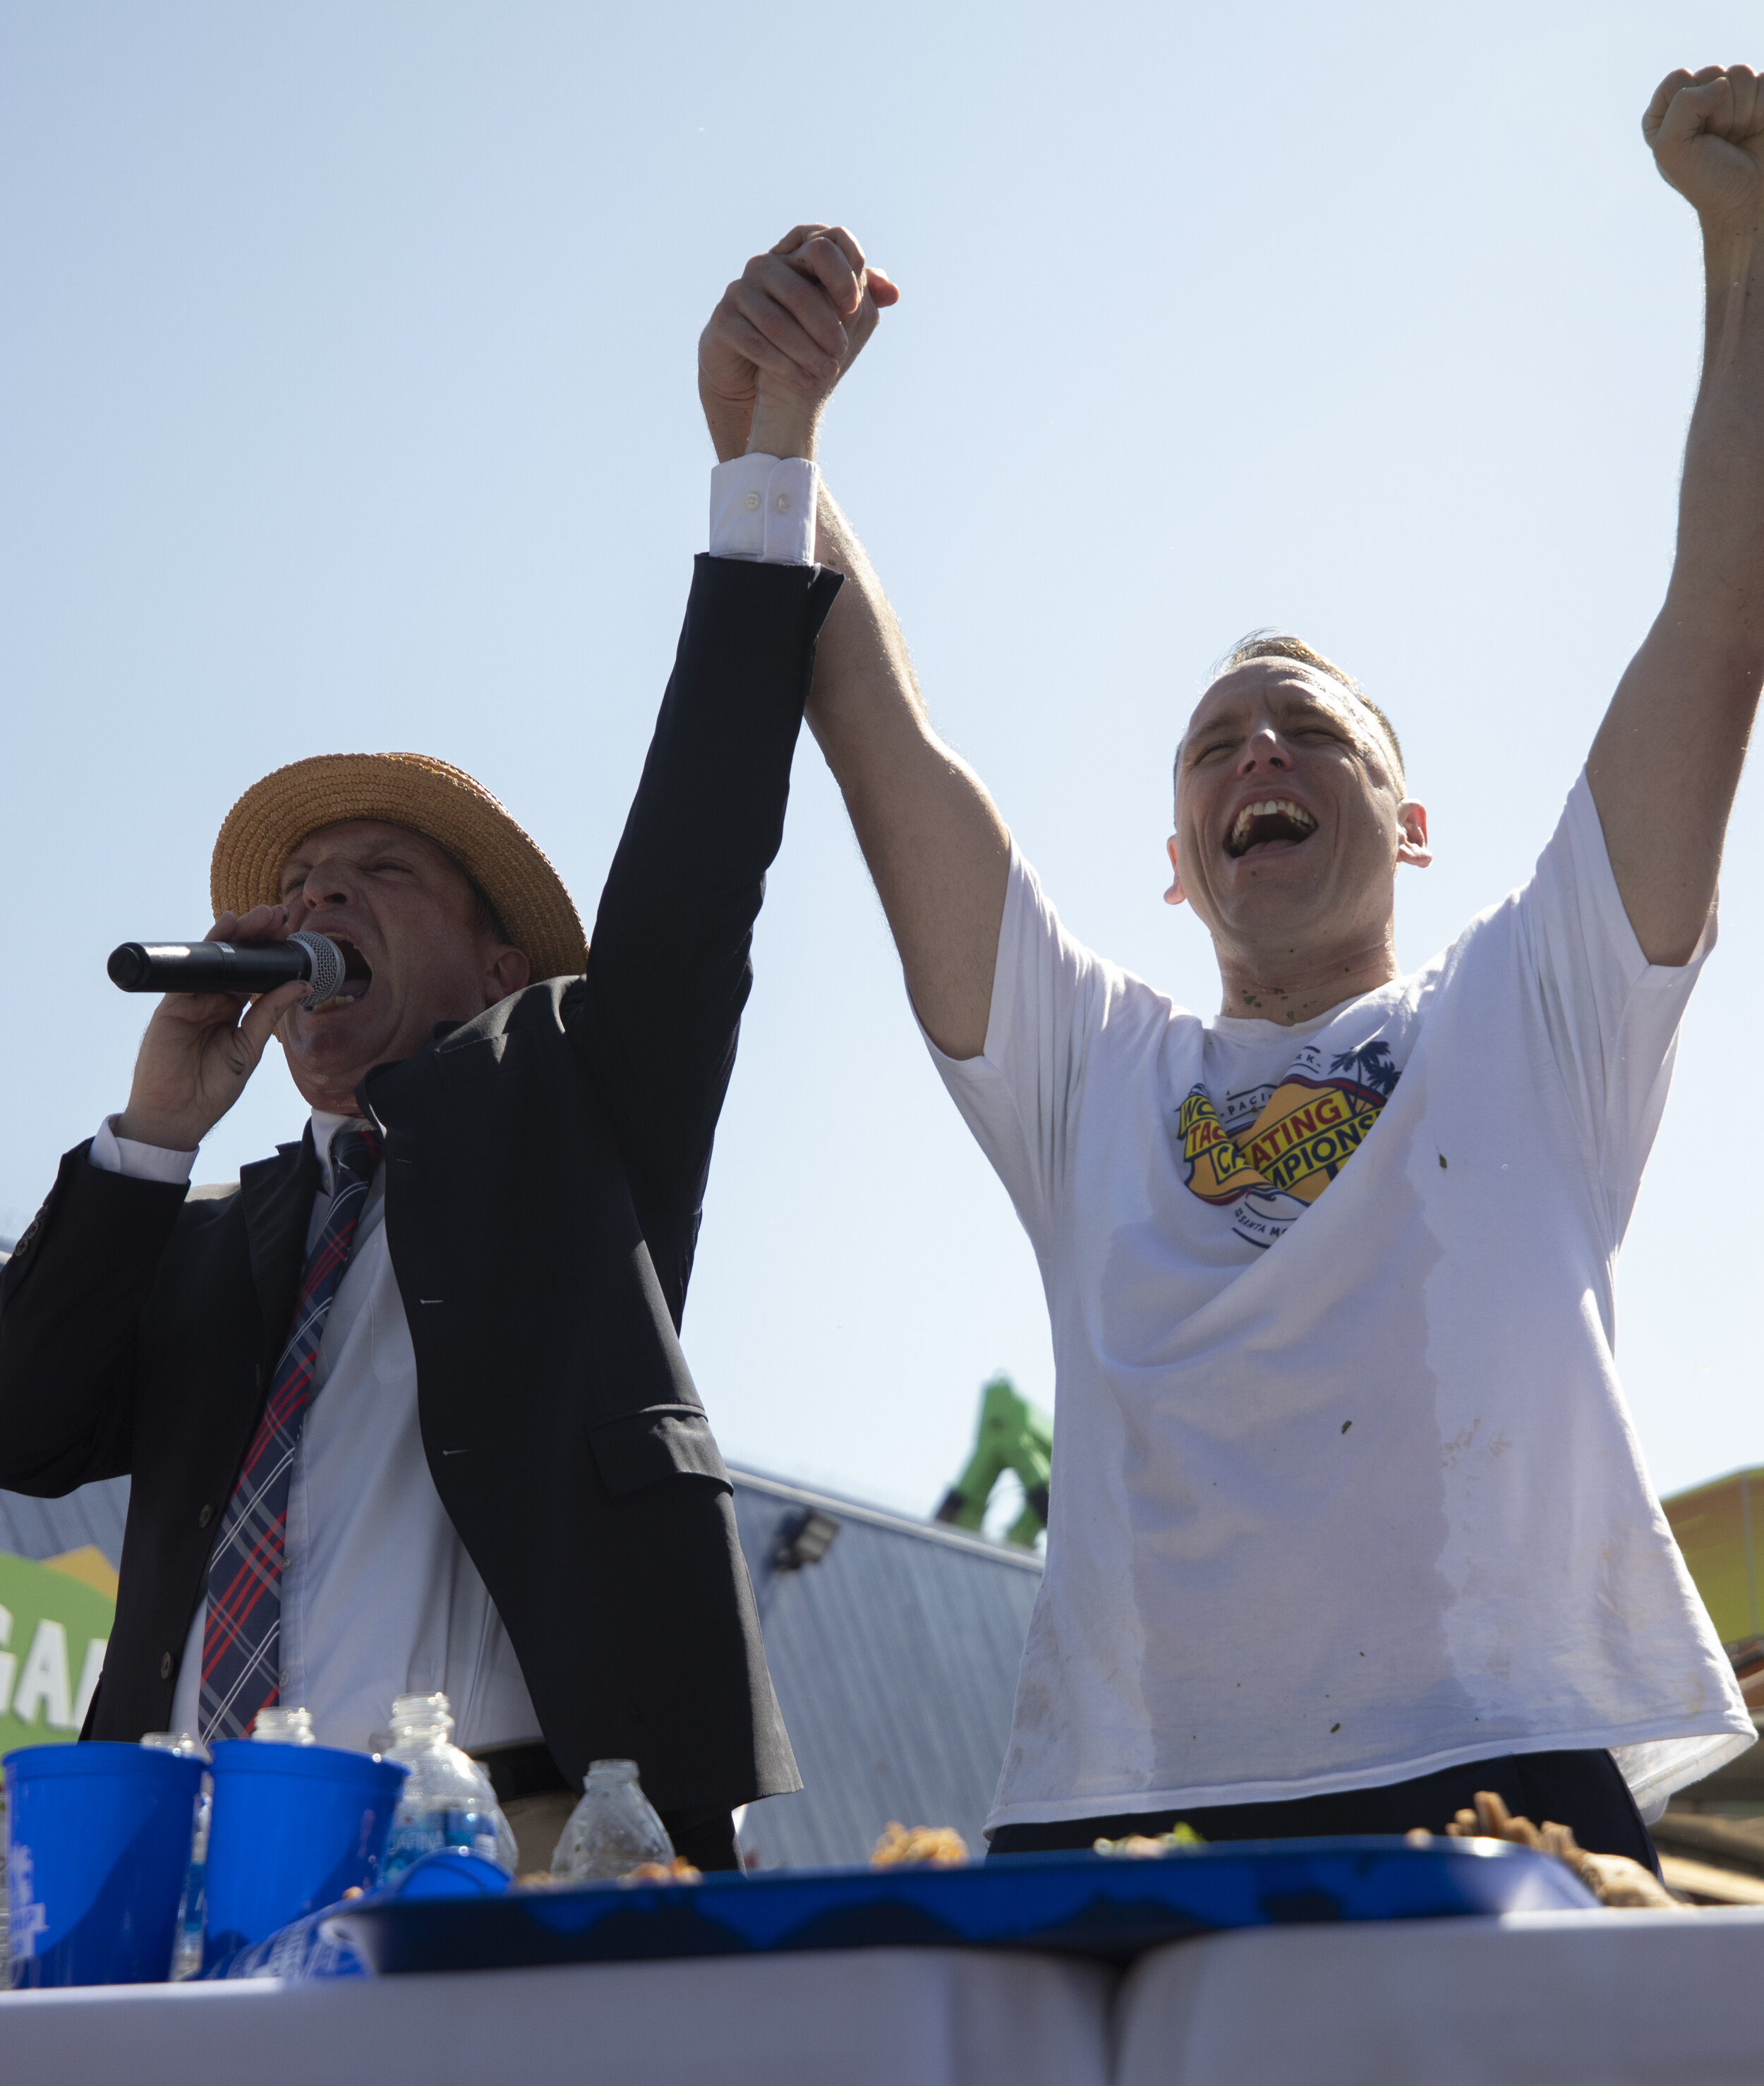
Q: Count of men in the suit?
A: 1